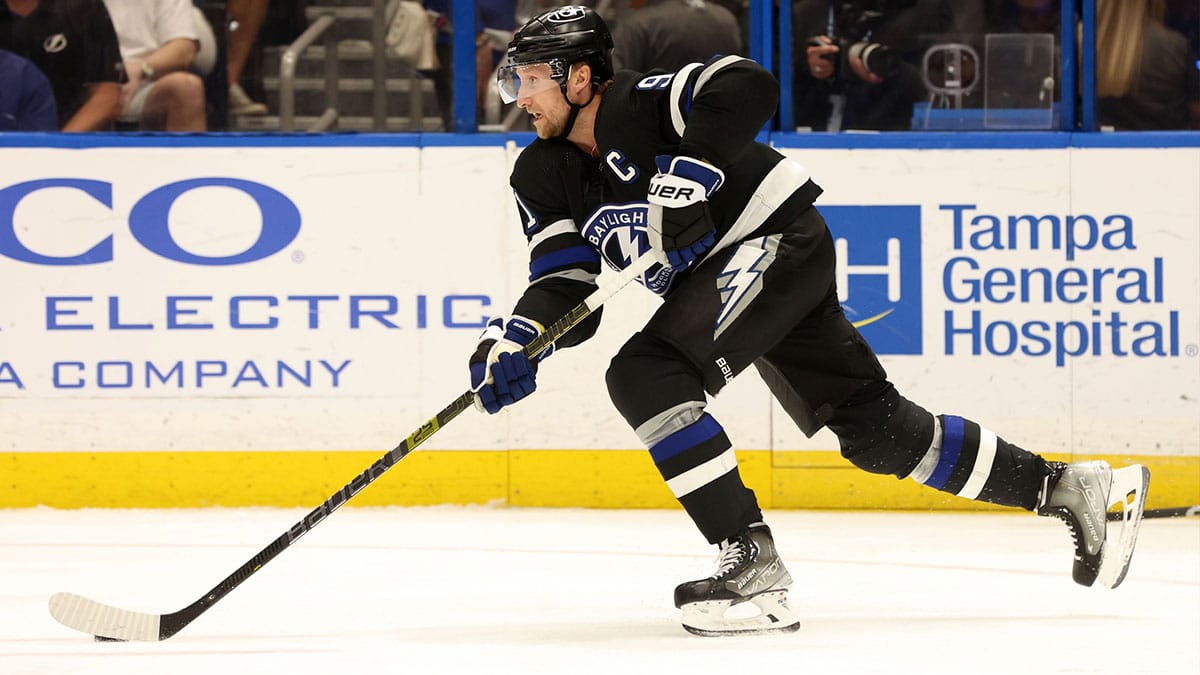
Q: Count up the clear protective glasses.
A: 1